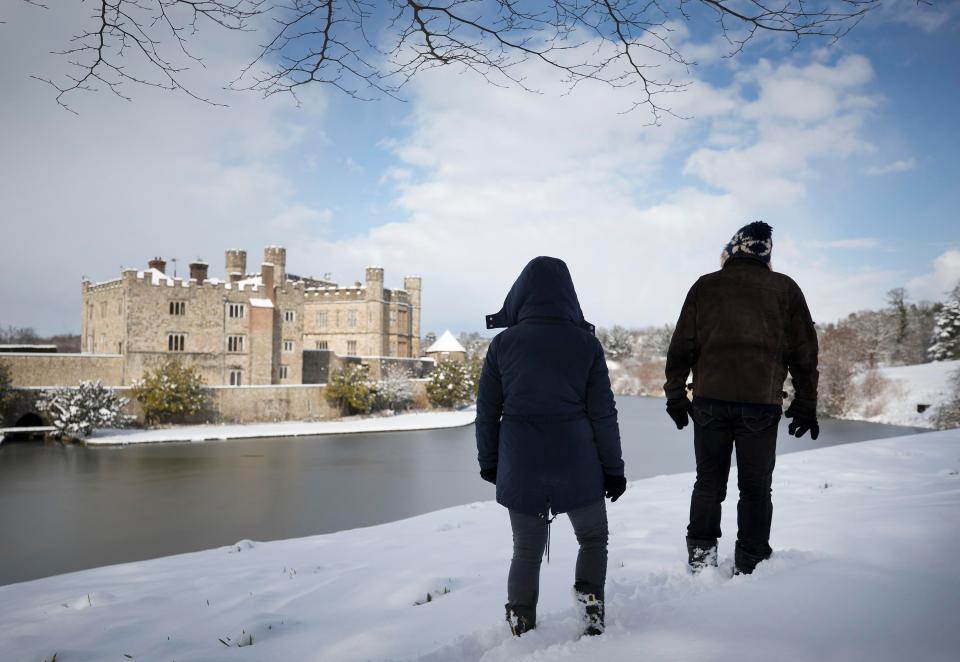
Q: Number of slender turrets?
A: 4